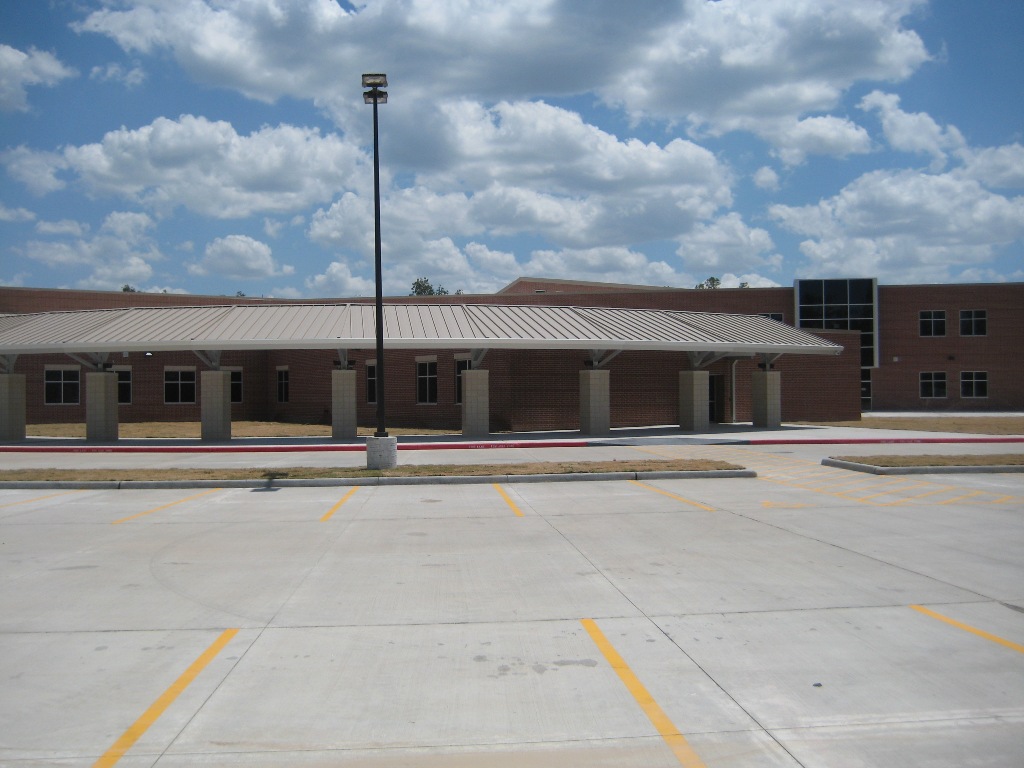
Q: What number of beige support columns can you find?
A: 8